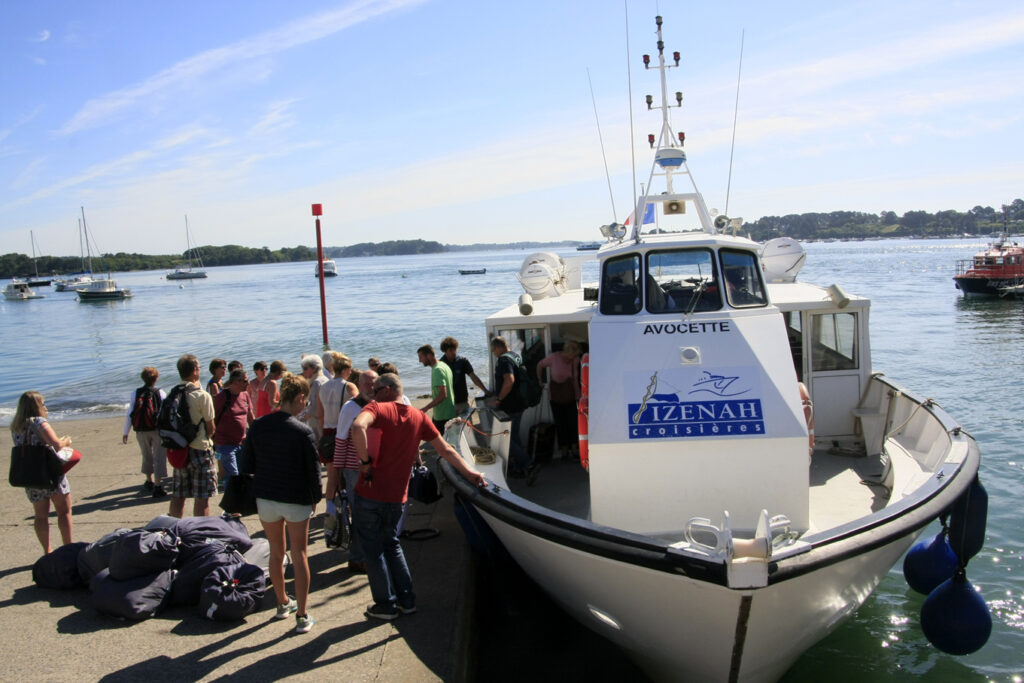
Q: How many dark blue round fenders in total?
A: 2